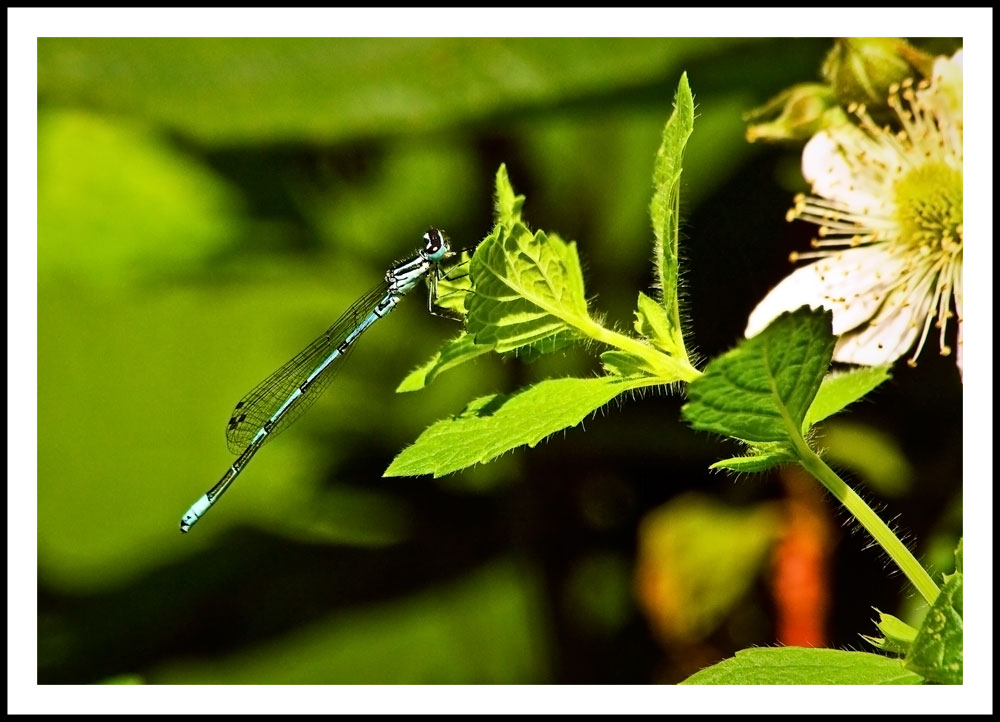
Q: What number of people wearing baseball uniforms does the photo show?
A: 0